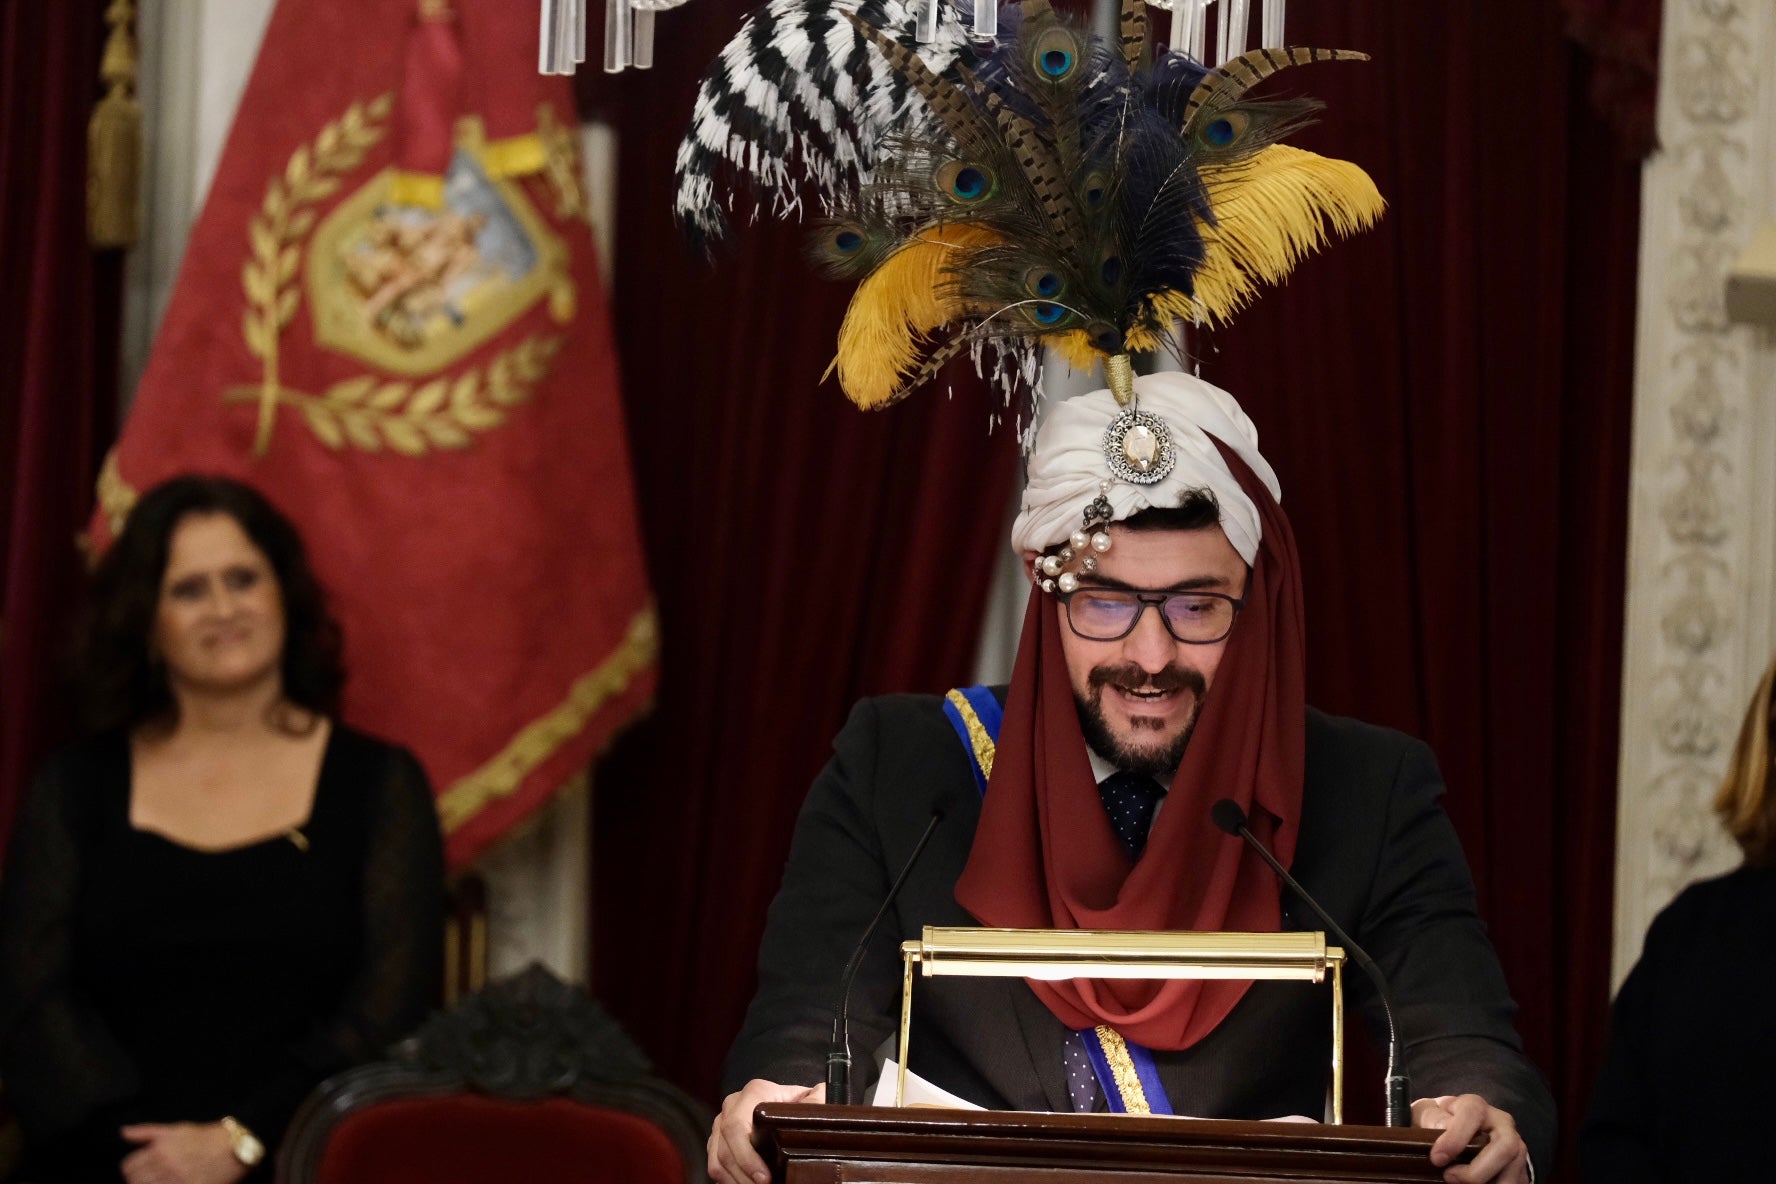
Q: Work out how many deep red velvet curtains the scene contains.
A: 3